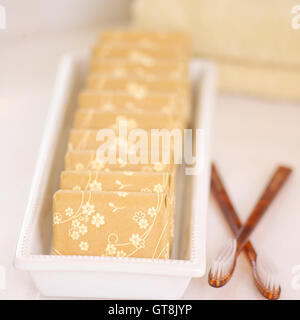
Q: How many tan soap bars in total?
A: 10